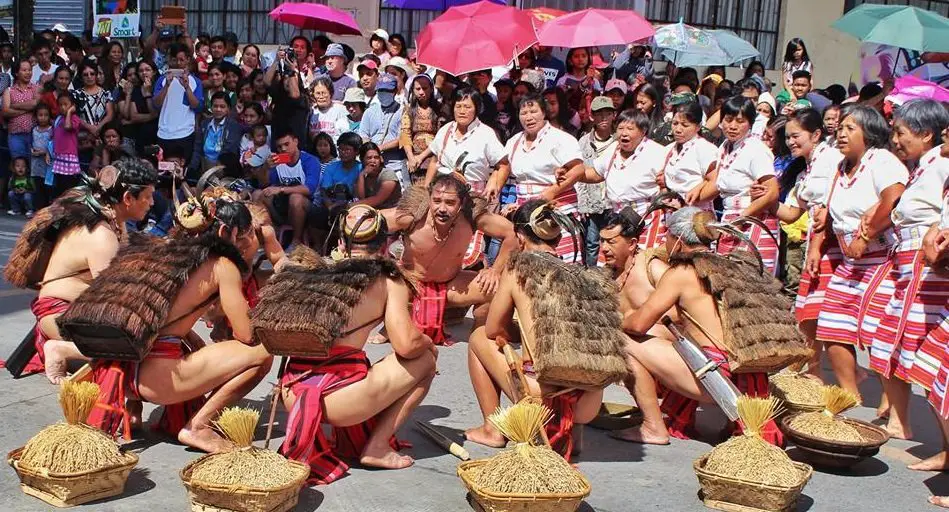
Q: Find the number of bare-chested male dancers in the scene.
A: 8